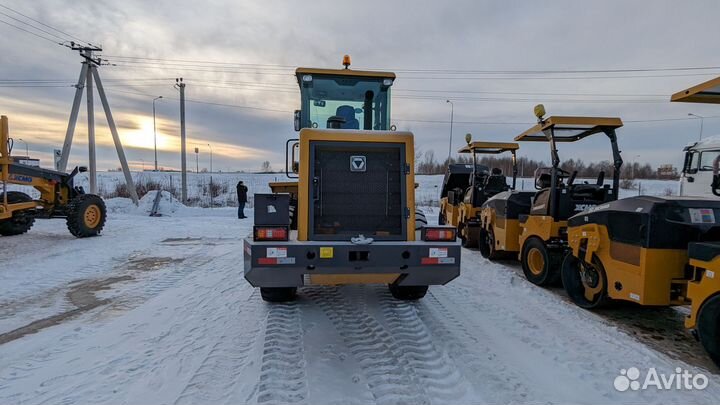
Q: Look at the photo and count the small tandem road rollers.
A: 3